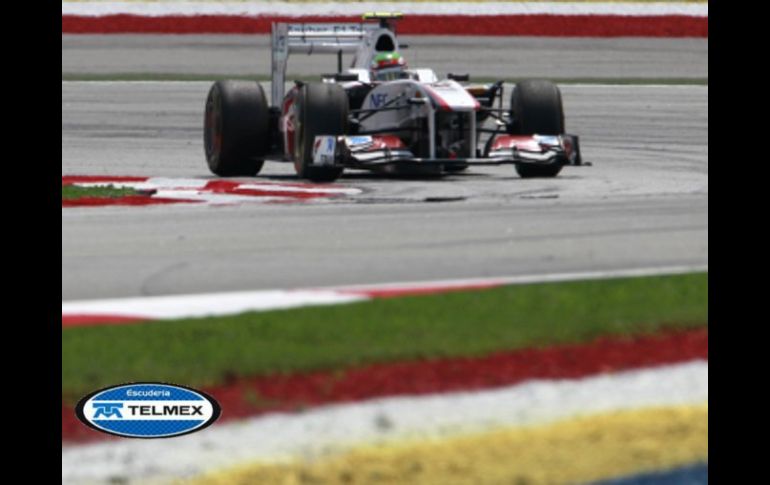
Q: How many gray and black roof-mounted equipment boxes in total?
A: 0